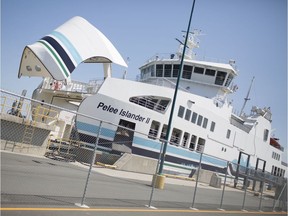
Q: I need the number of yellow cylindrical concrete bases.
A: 1